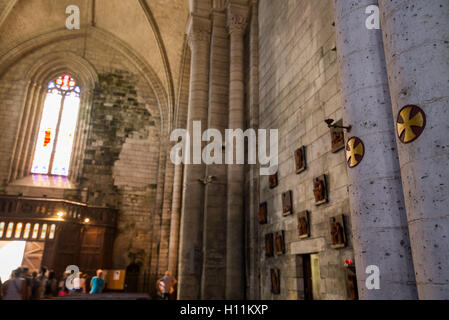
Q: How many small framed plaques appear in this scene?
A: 11